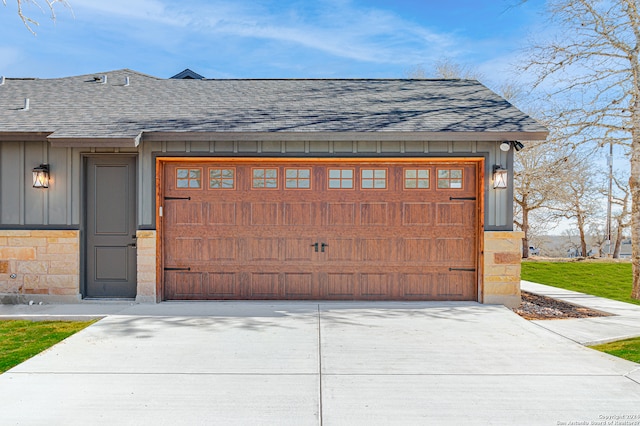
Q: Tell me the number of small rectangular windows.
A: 8